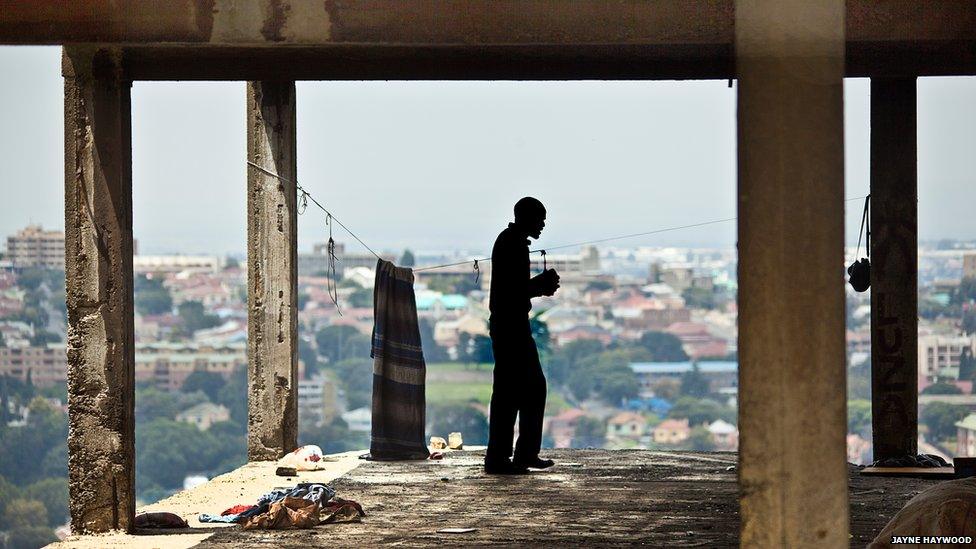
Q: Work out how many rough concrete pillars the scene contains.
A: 4